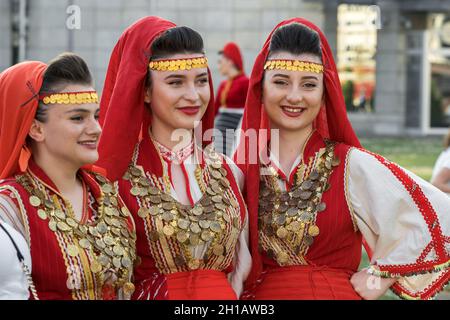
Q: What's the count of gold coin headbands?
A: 3